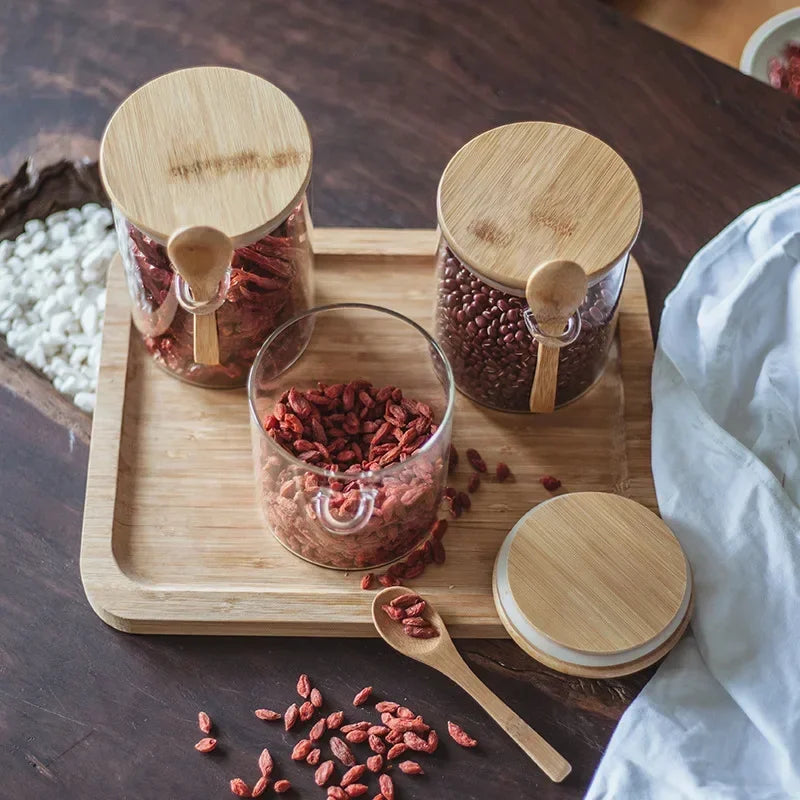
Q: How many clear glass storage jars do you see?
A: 3